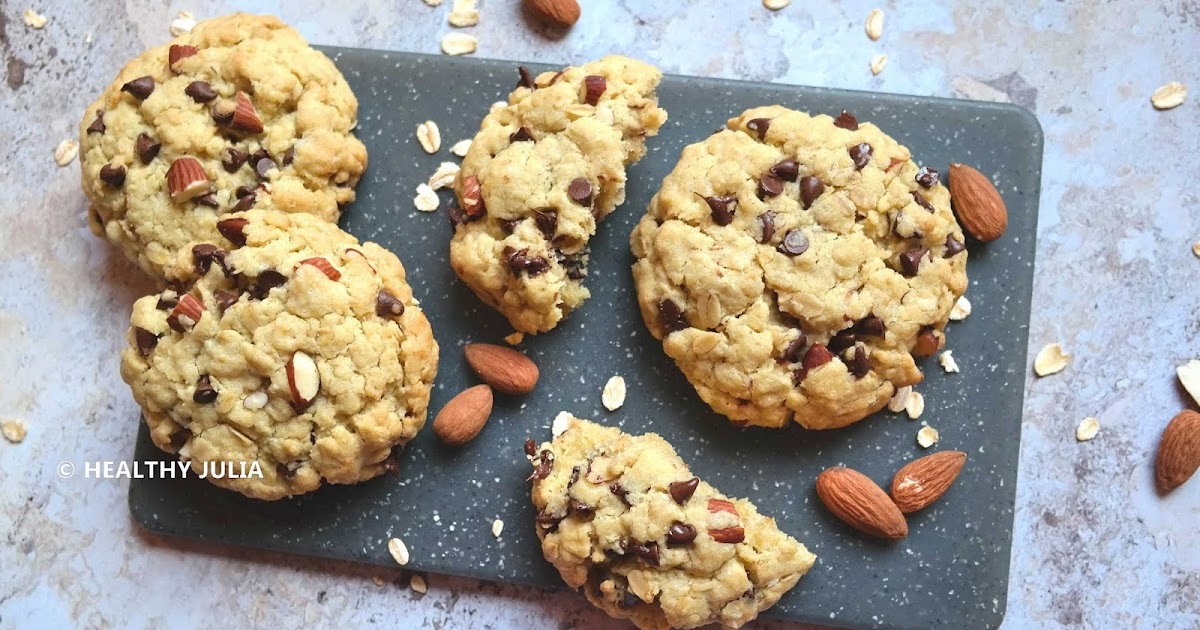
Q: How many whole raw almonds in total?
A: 7